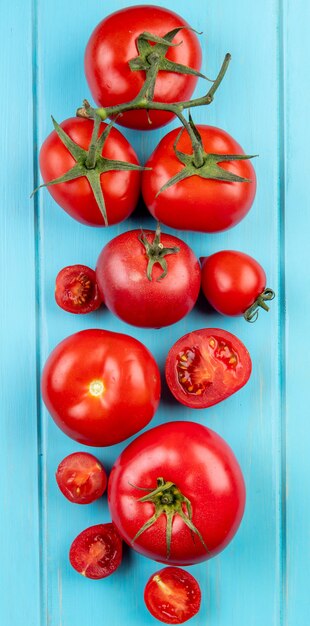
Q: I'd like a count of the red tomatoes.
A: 12